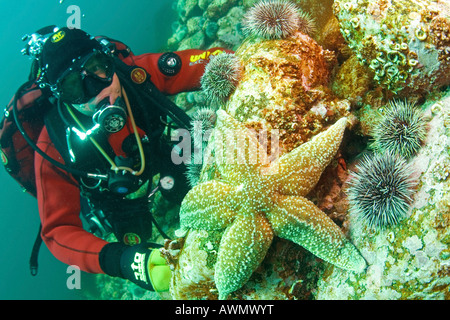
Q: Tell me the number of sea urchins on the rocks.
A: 7